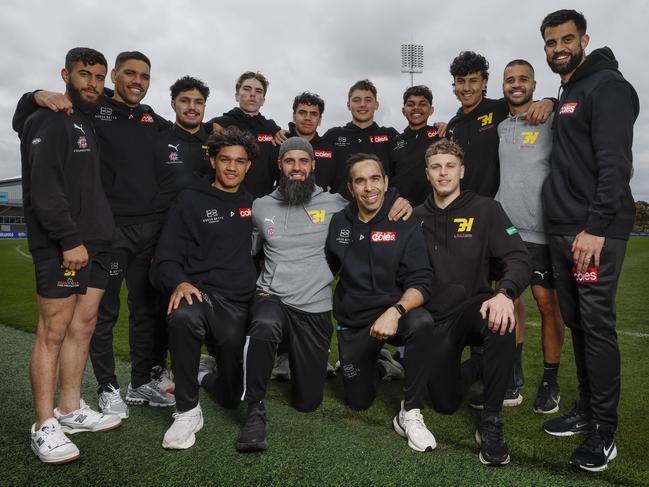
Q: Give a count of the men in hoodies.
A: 14